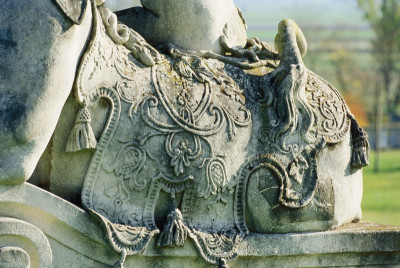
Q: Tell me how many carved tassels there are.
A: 3